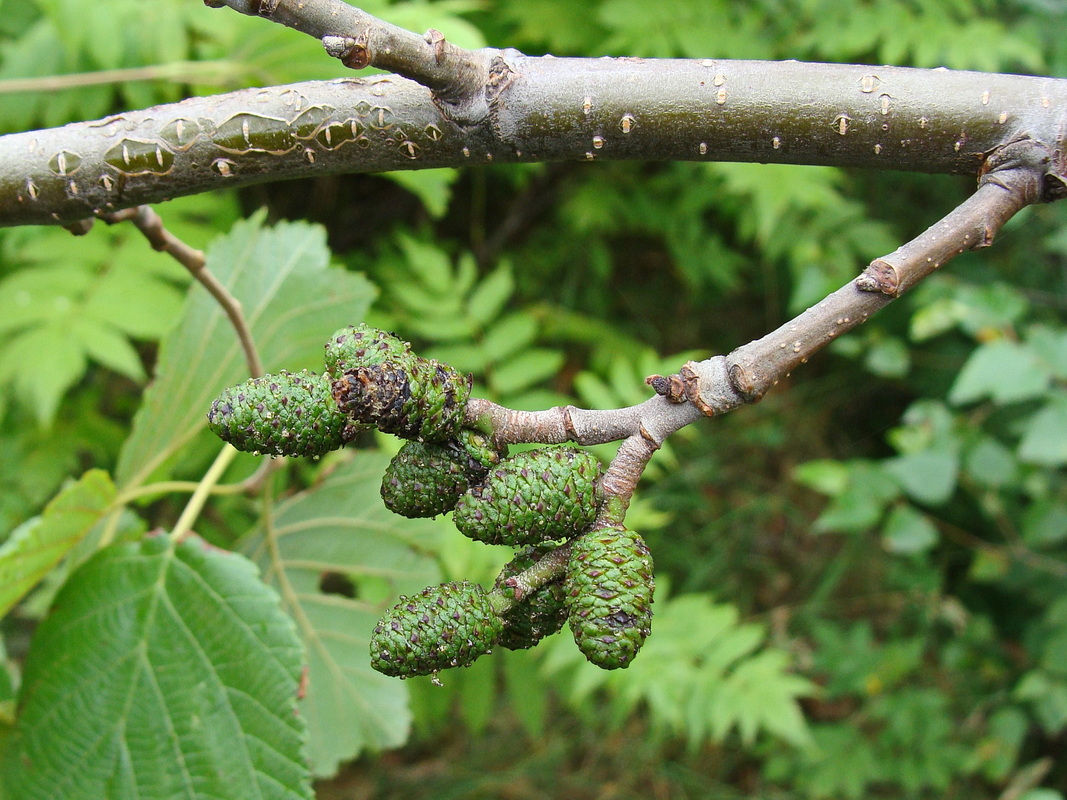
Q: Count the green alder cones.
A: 8